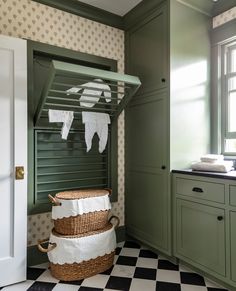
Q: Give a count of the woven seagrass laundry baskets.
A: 2